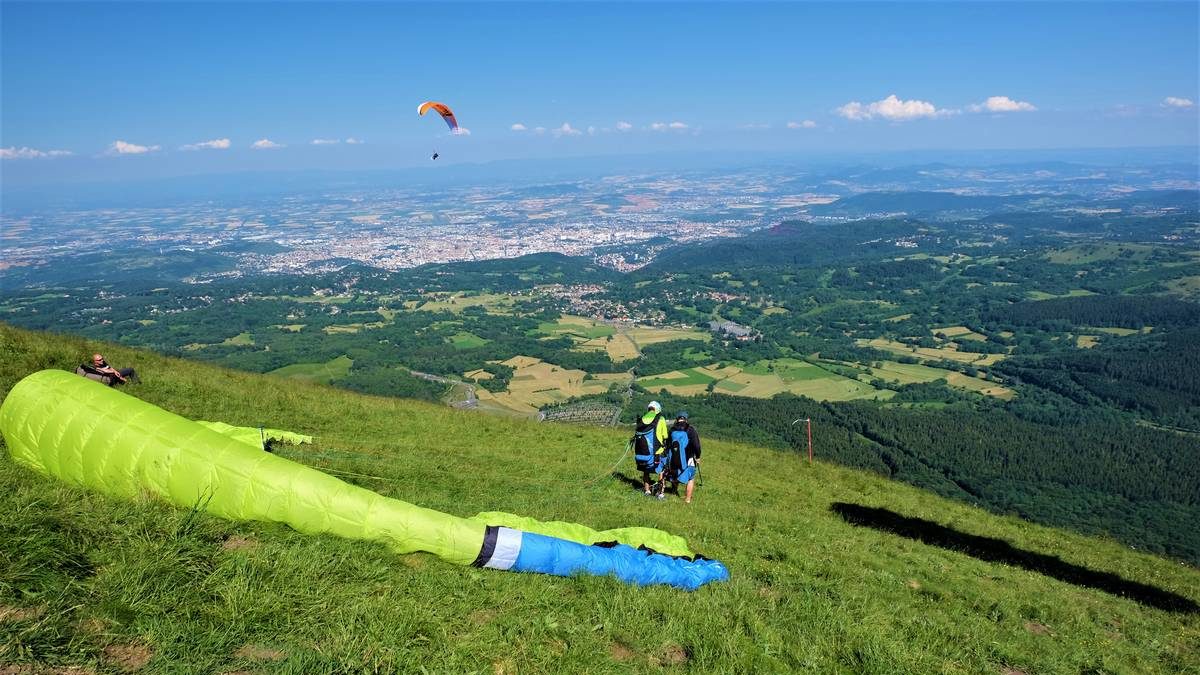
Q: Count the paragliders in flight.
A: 1